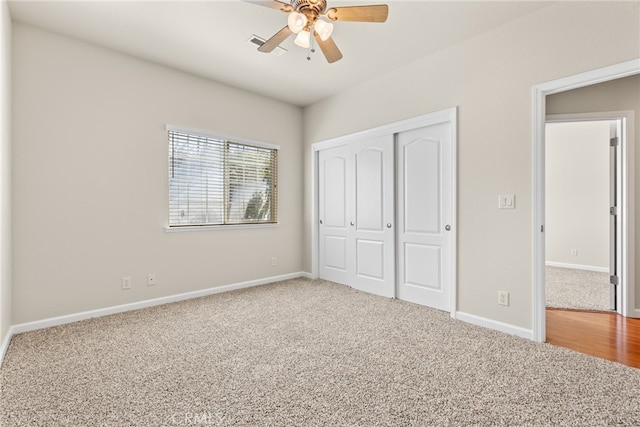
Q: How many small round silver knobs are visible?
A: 4